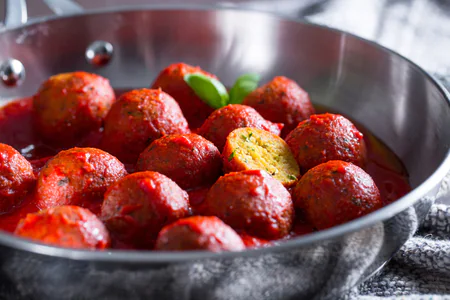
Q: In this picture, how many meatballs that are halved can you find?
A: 1